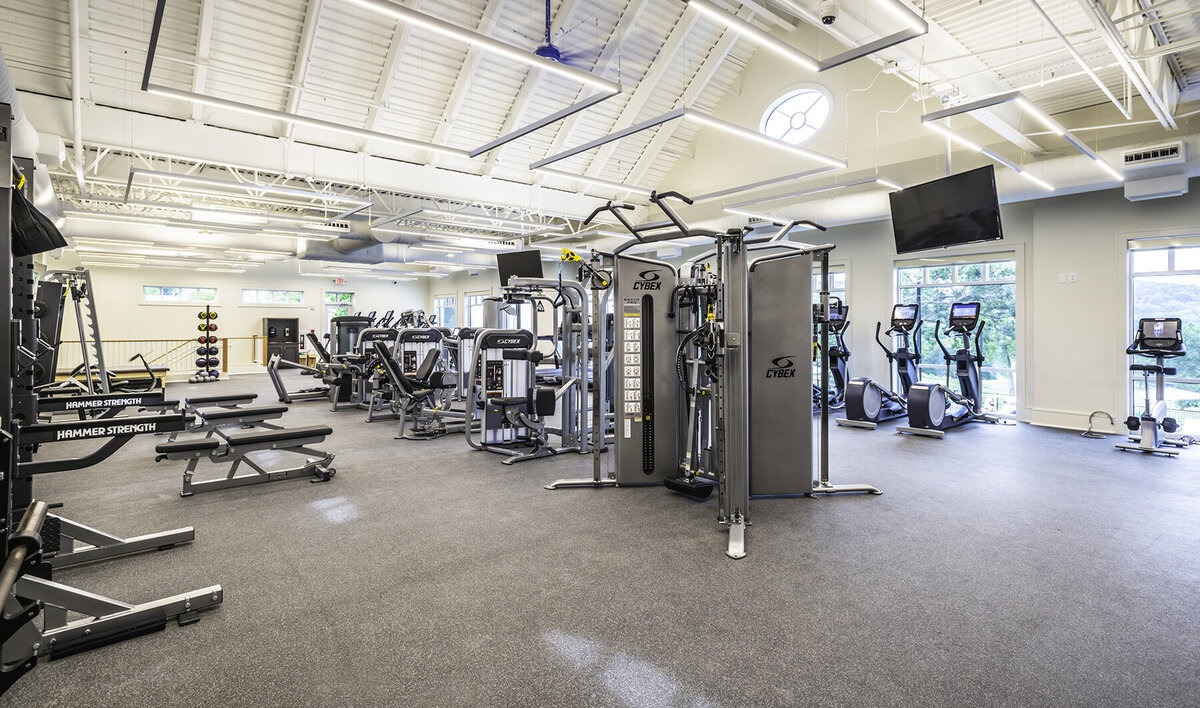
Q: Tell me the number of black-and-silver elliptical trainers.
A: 3